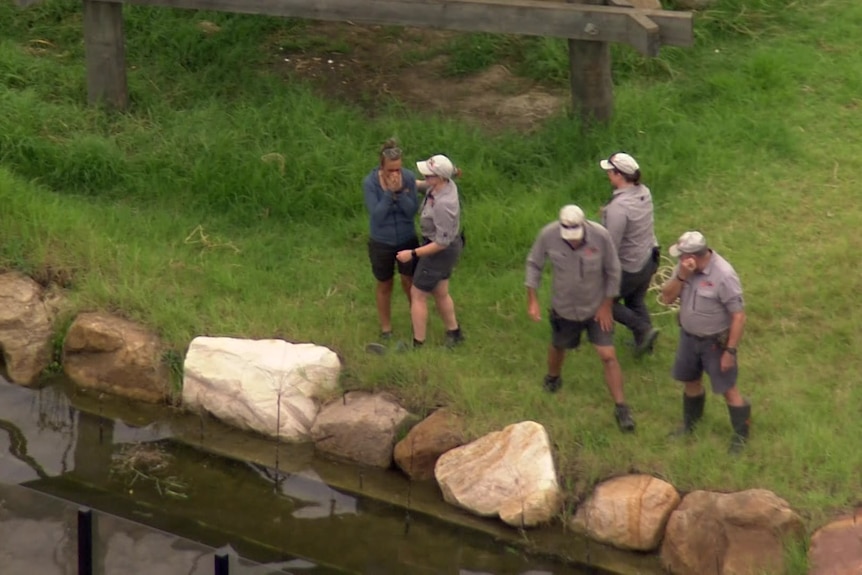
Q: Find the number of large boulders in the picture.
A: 9